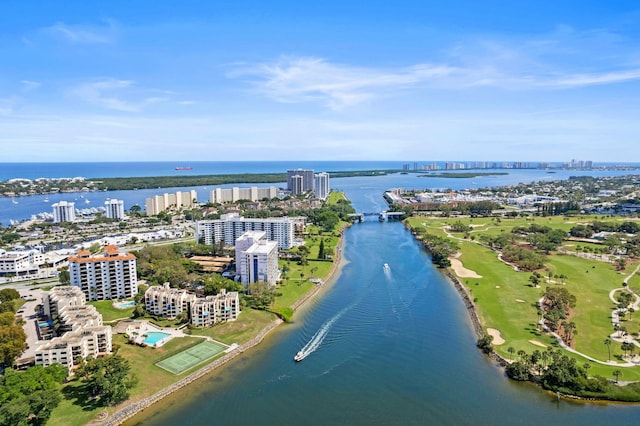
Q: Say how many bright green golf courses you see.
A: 1